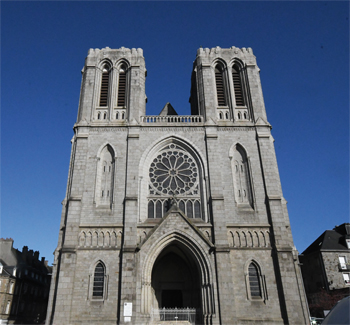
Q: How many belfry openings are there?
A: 4